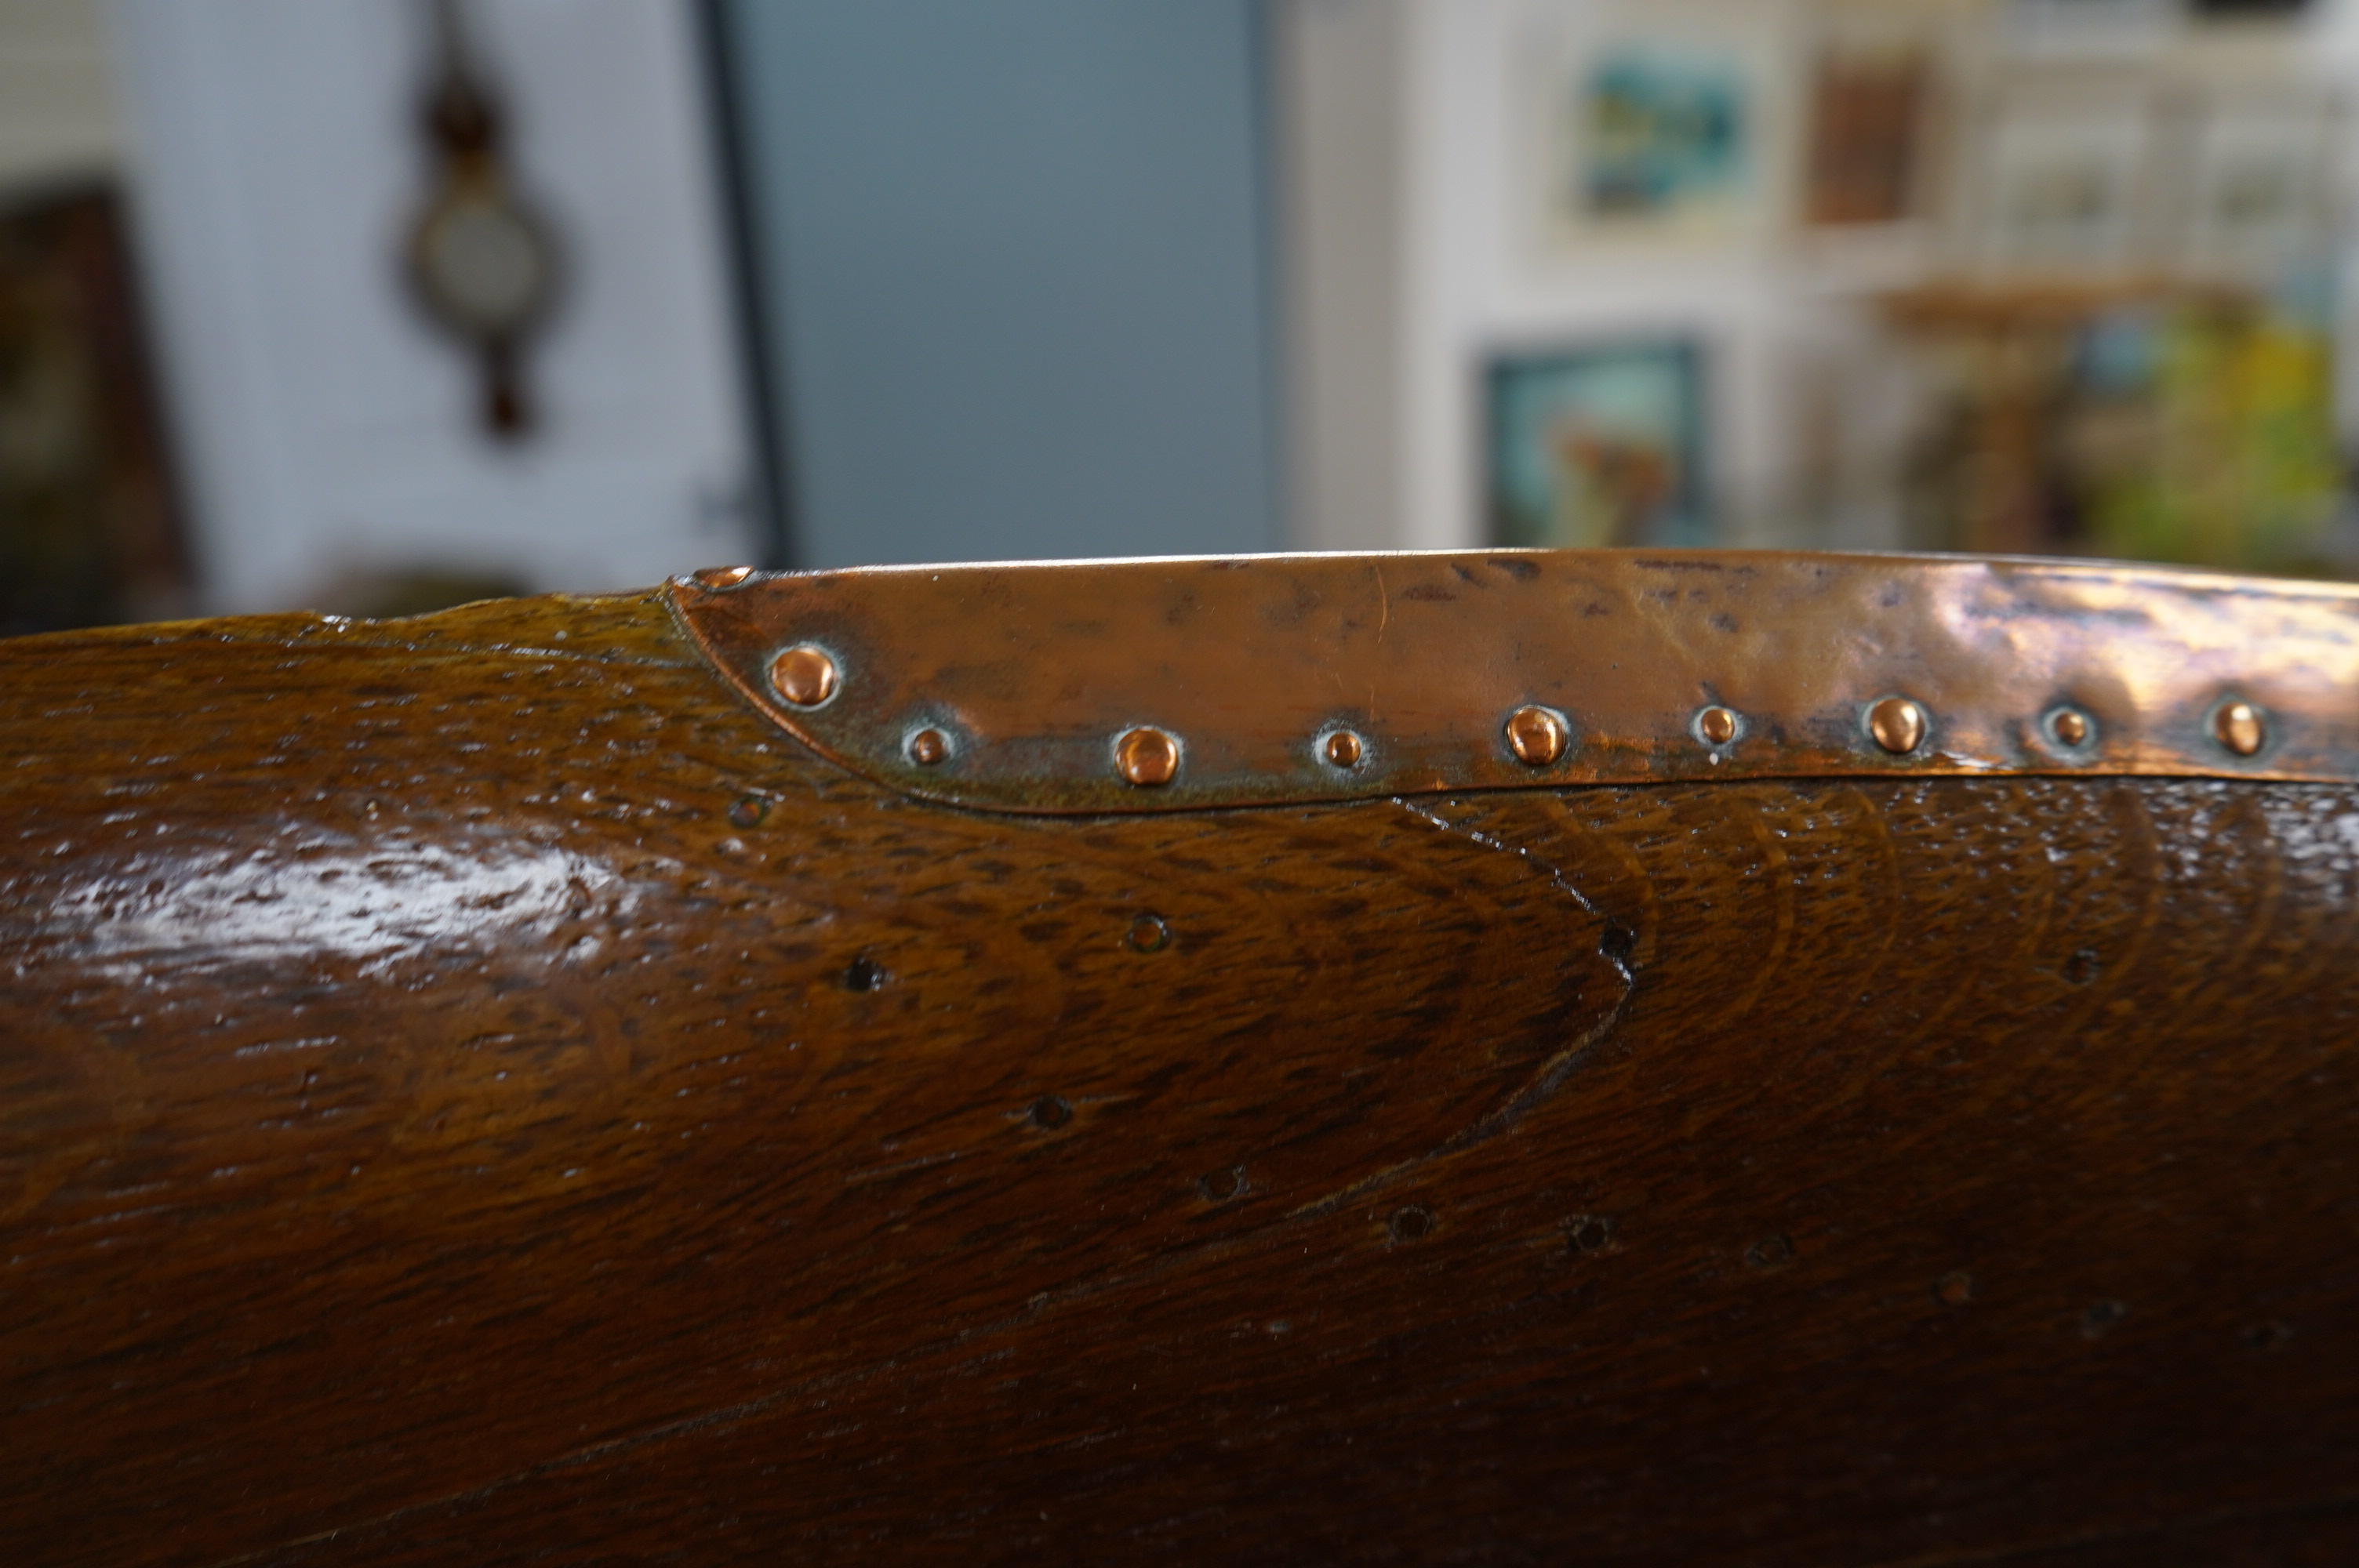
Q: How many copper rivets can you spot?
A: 10